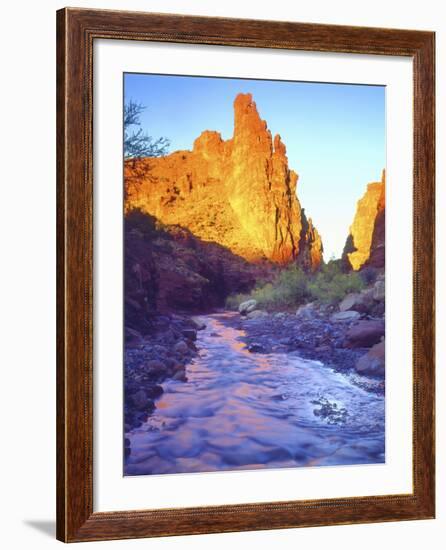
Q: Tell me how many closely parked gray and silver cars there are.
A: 0